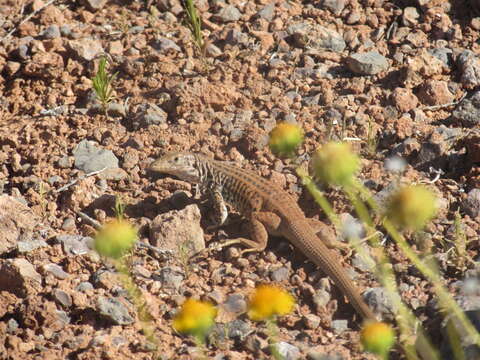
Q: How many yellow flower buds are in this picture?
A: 7